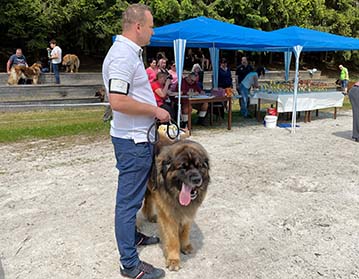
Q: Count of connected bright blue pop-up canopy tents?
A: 2